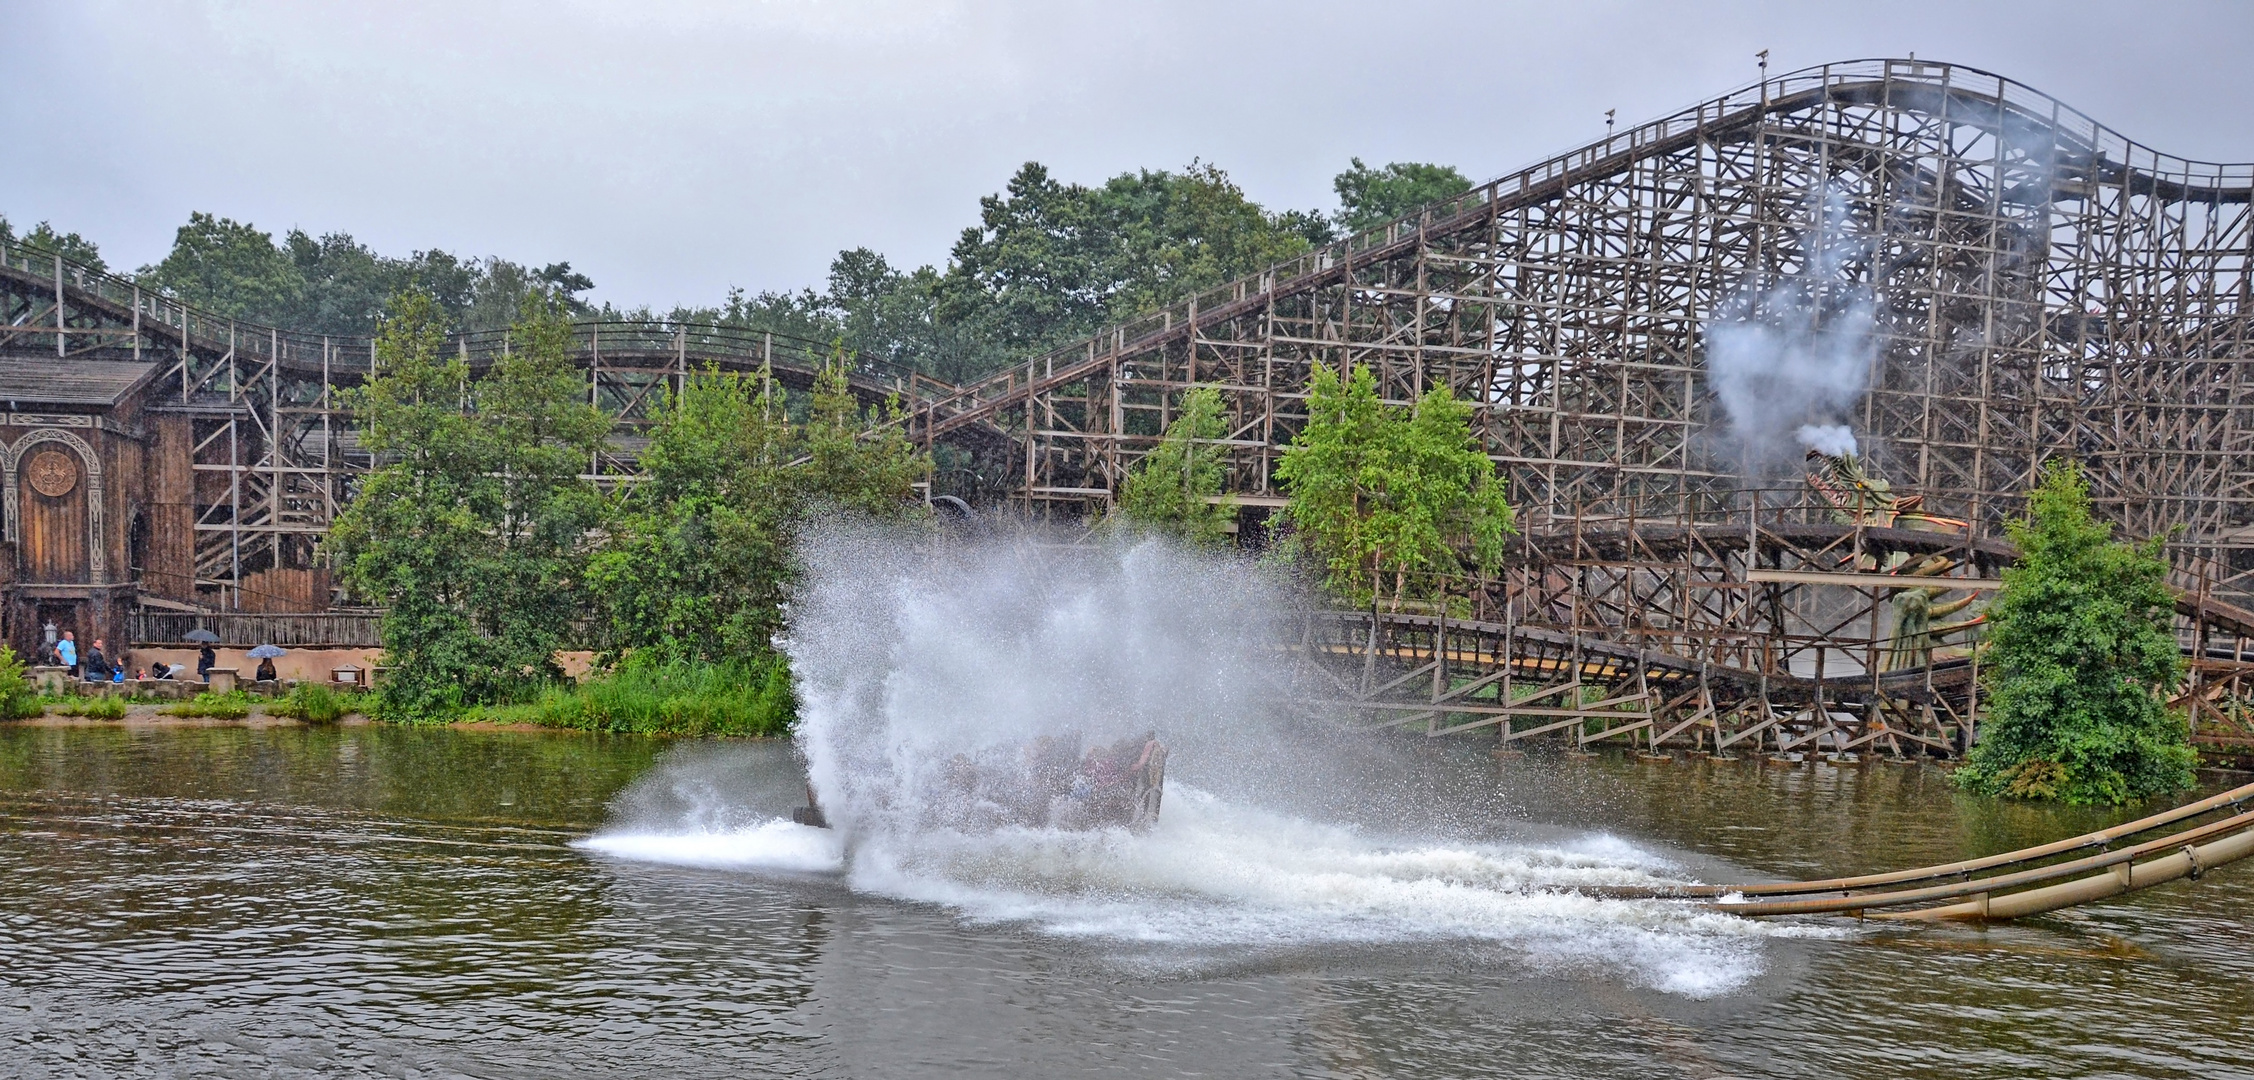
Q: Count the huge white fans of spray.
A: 1